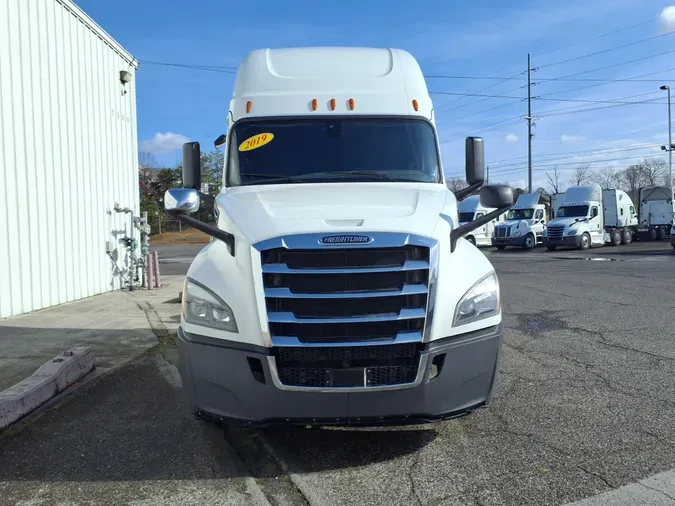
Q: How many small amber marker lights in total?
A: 5